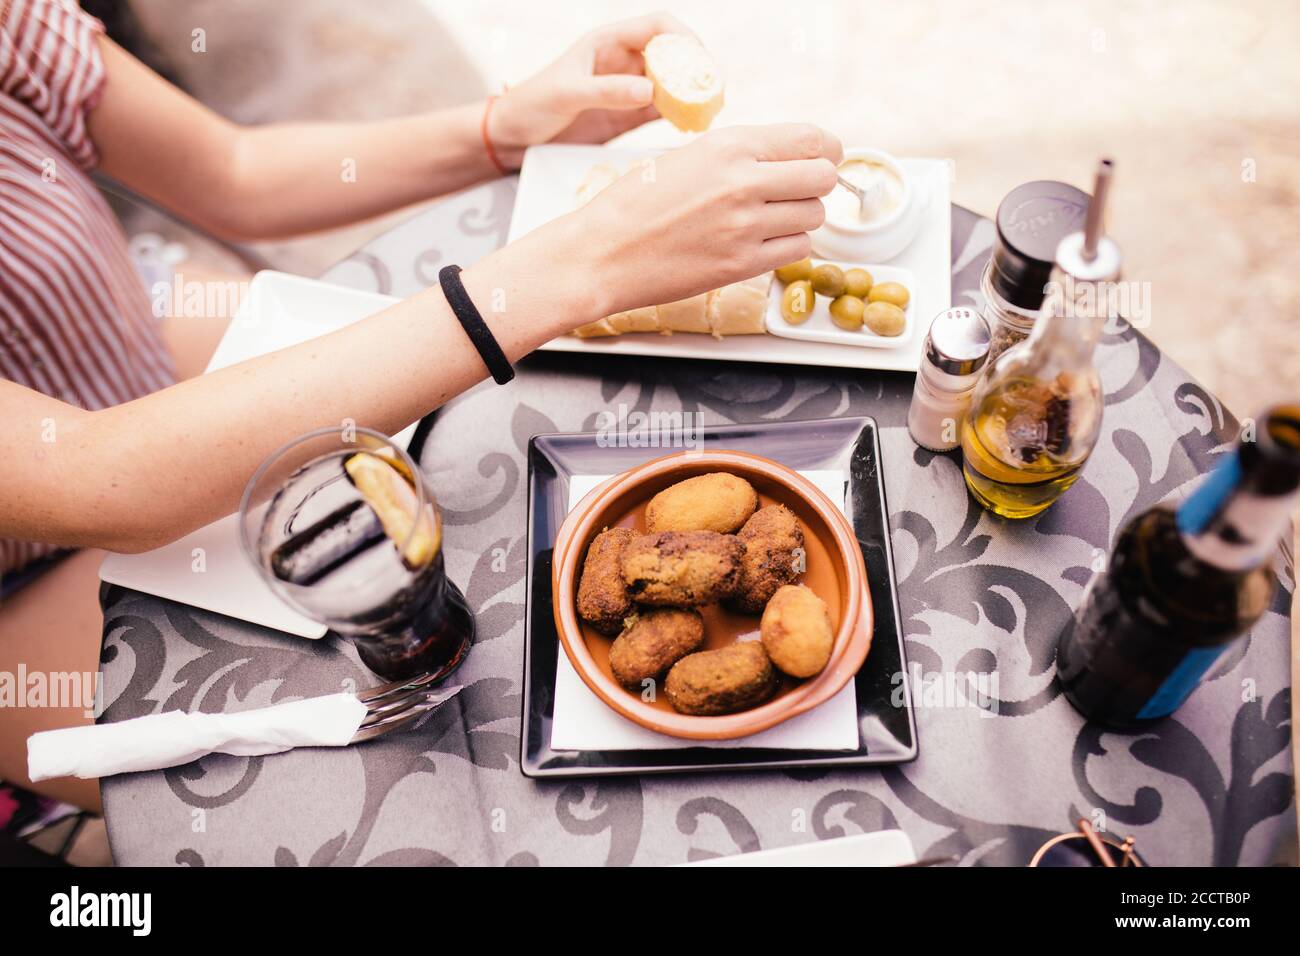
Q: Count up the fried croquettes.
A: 7